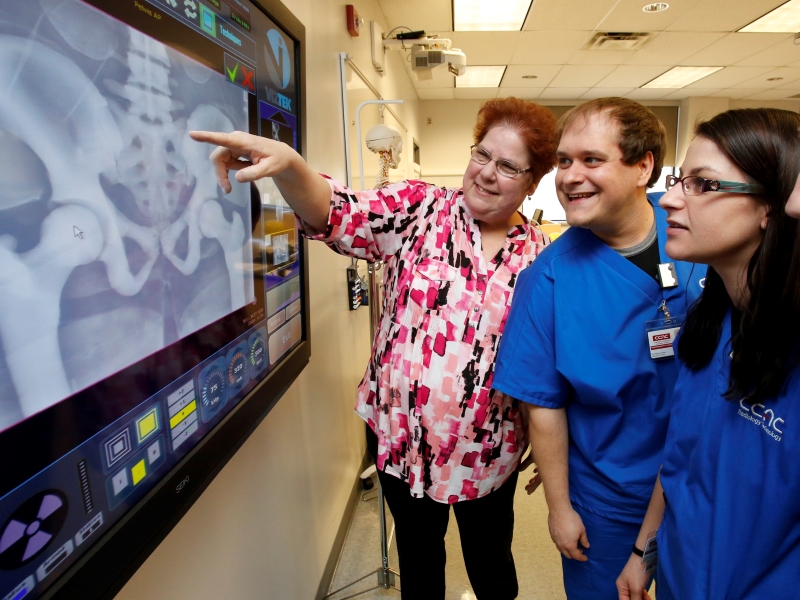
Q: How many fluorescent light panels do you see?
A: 4